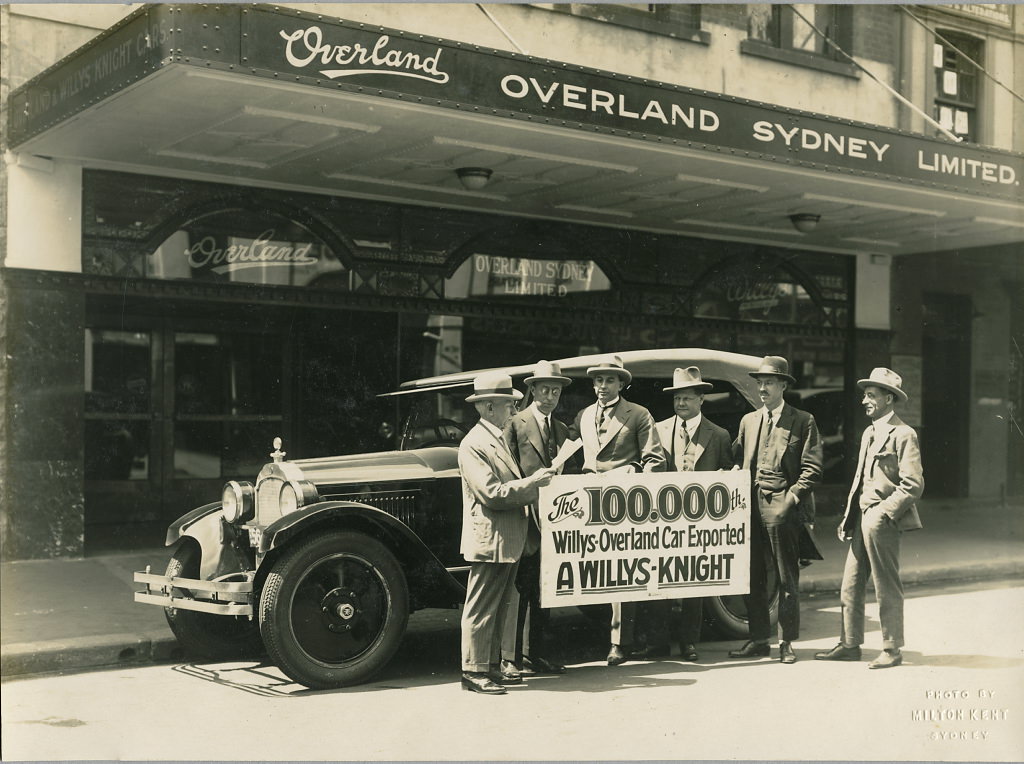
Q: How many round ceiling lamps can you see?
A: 2